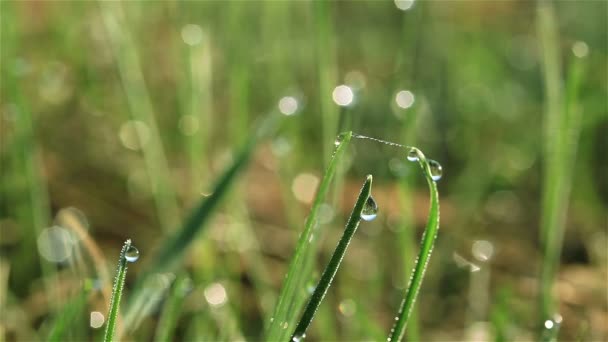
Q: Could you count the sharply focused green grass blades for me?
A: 4